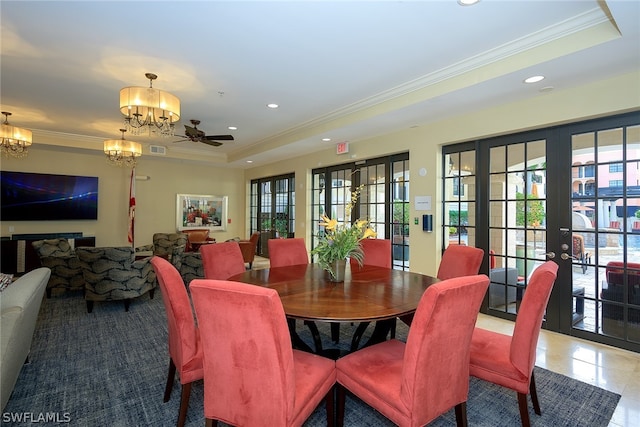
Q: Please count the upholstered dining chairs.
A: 8